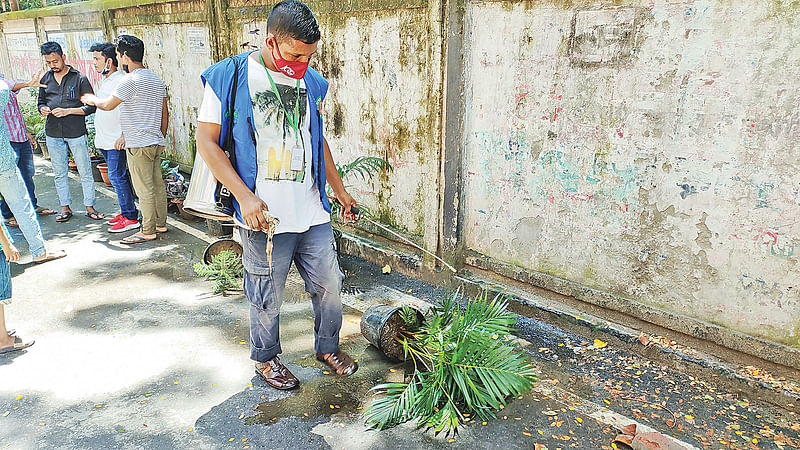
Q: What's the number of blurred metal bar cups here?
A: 0